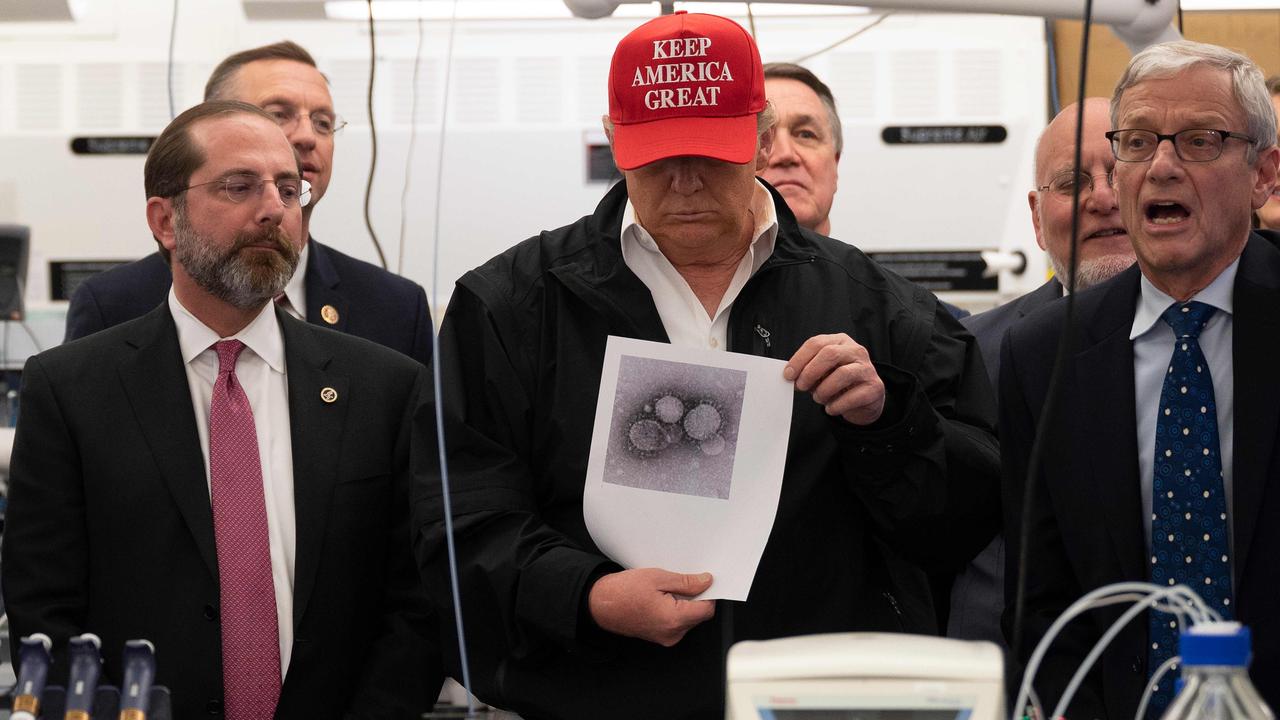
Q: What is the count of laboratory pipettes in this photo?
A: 3